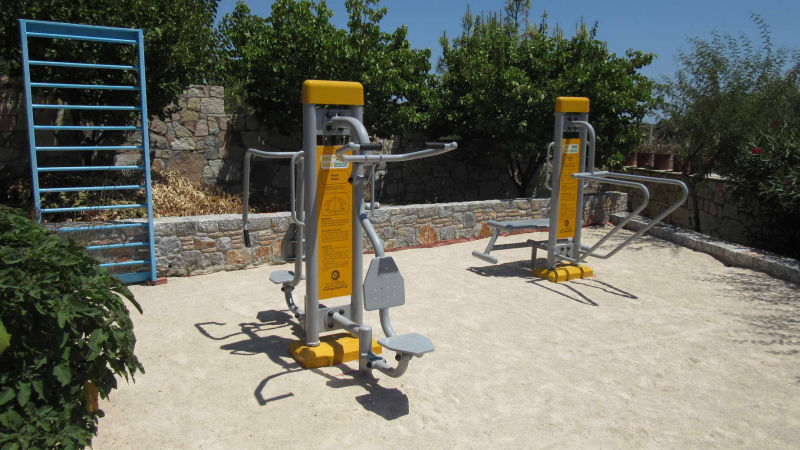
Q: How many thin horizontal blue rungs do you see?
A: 12